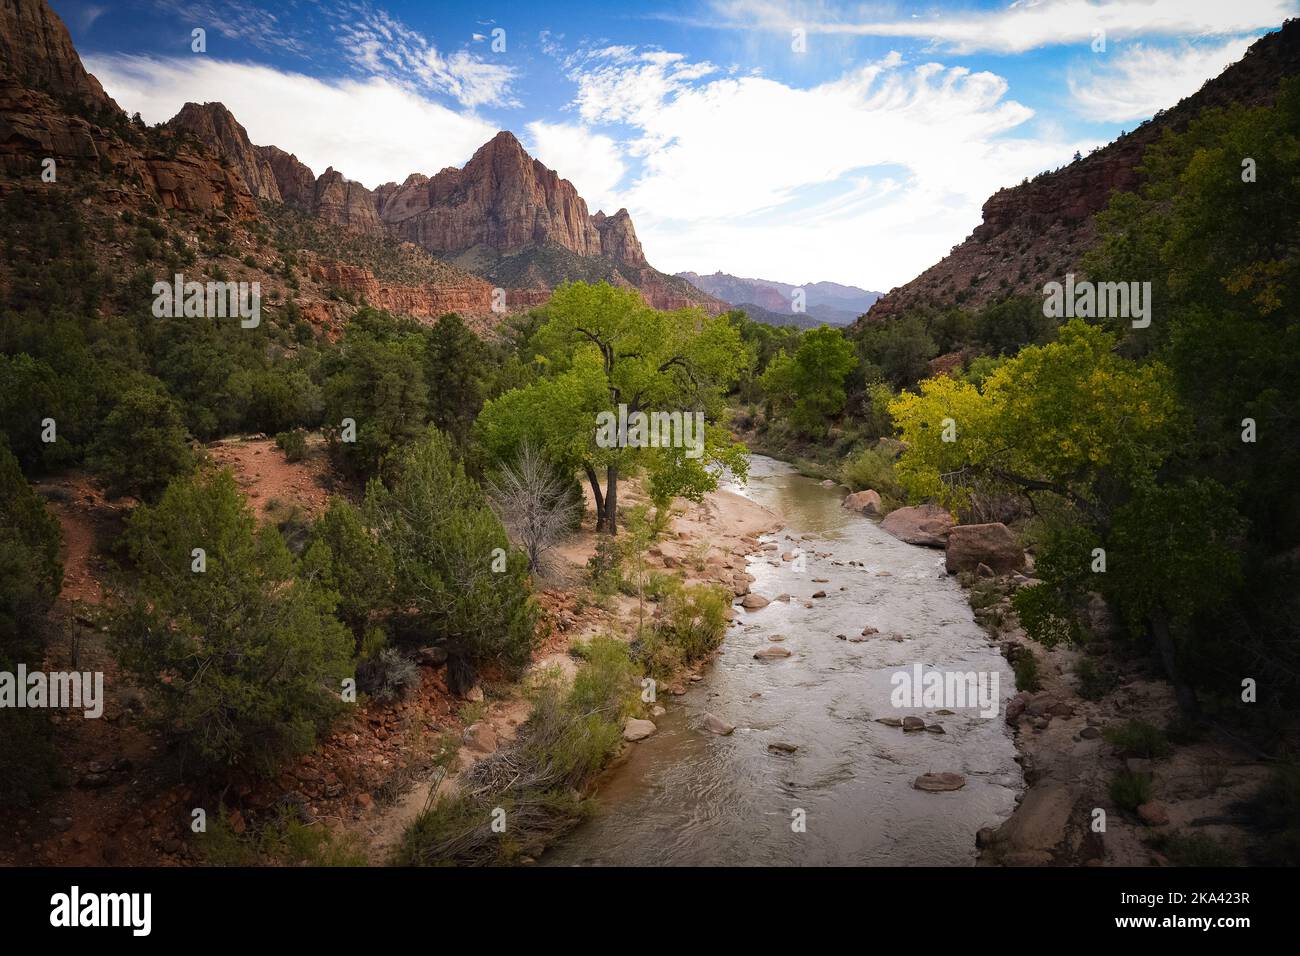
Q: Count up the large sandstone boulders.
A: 3